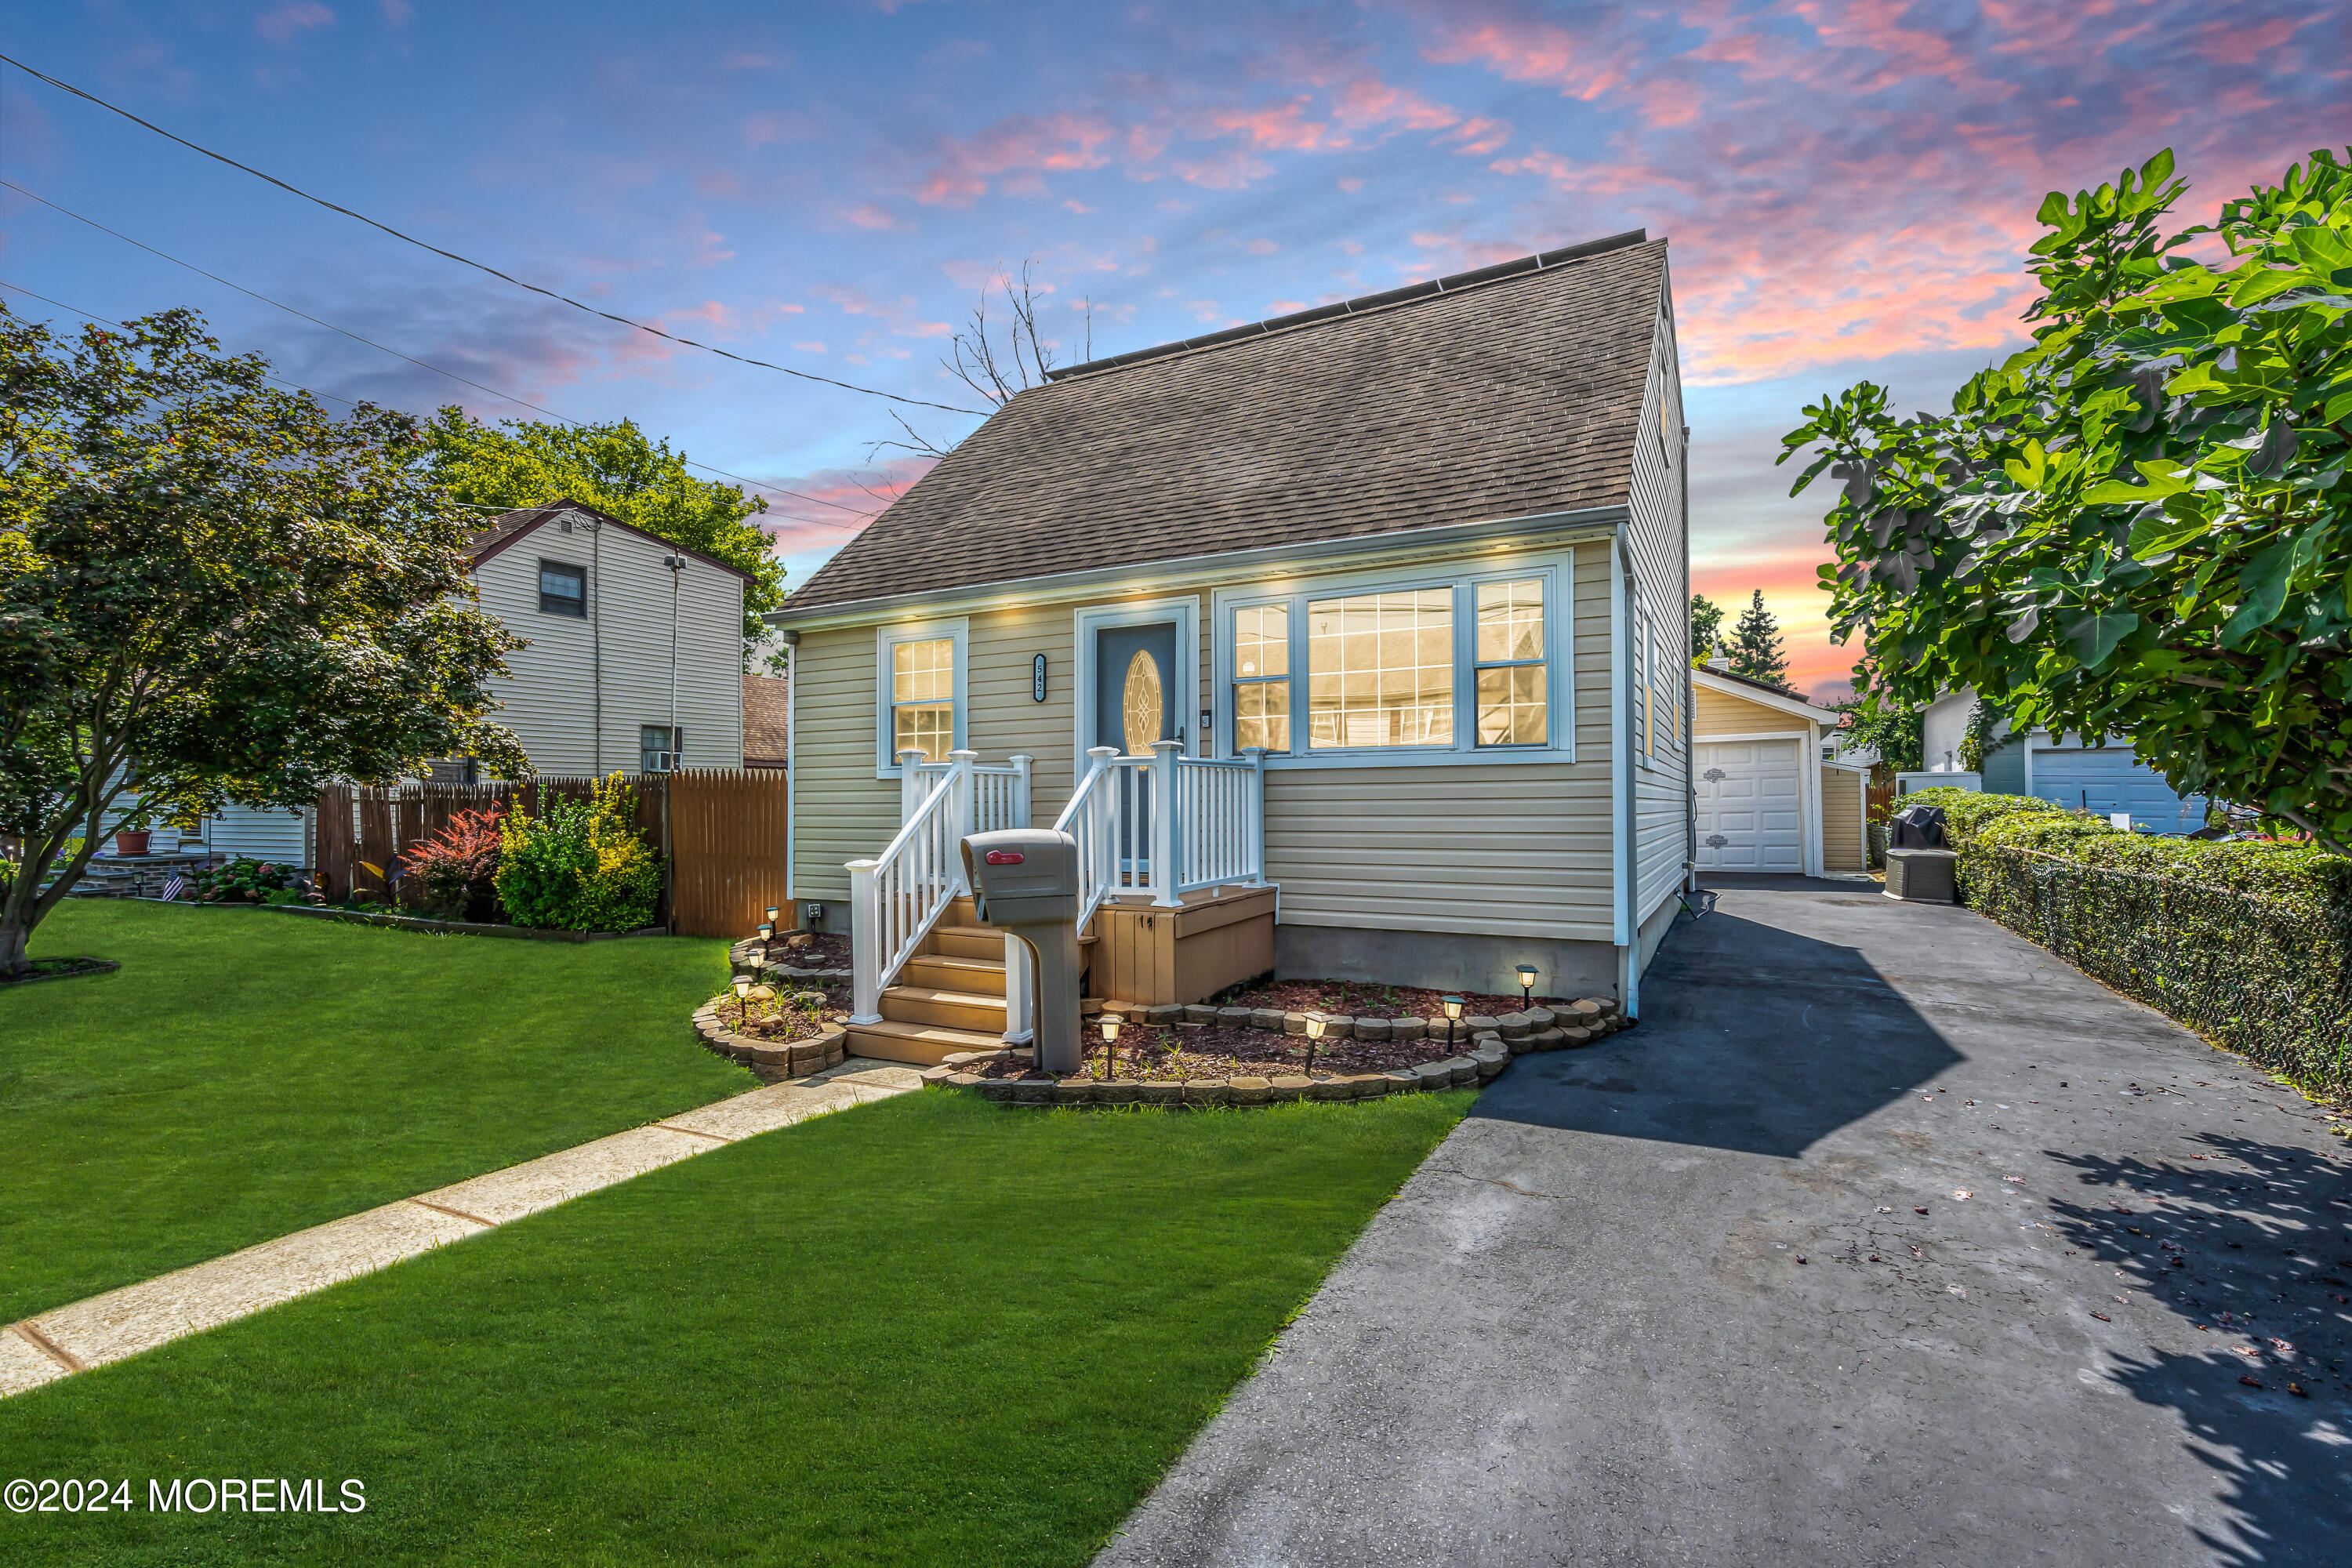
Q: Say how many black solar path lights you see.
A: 8